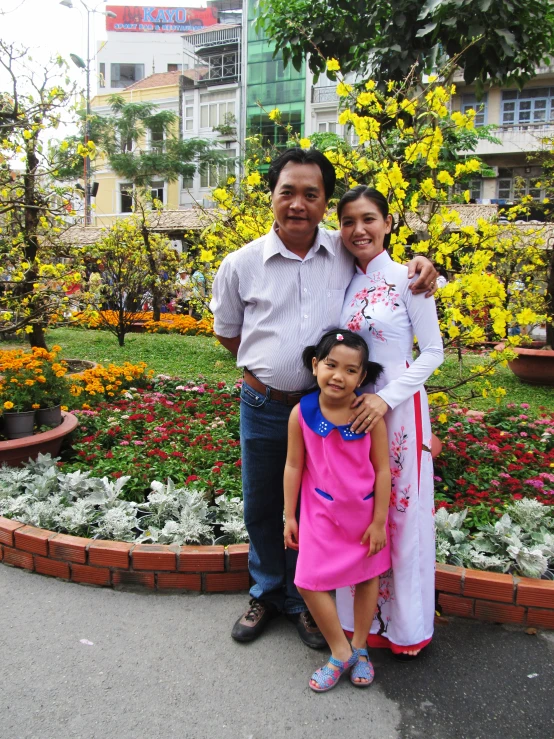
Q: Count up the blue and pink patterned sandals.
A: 2